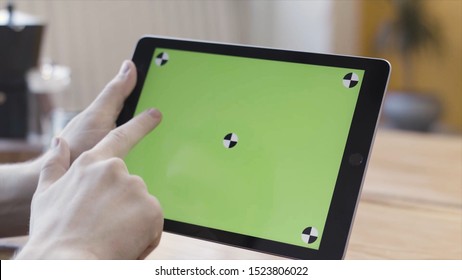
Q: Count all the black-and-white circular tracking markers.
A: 4